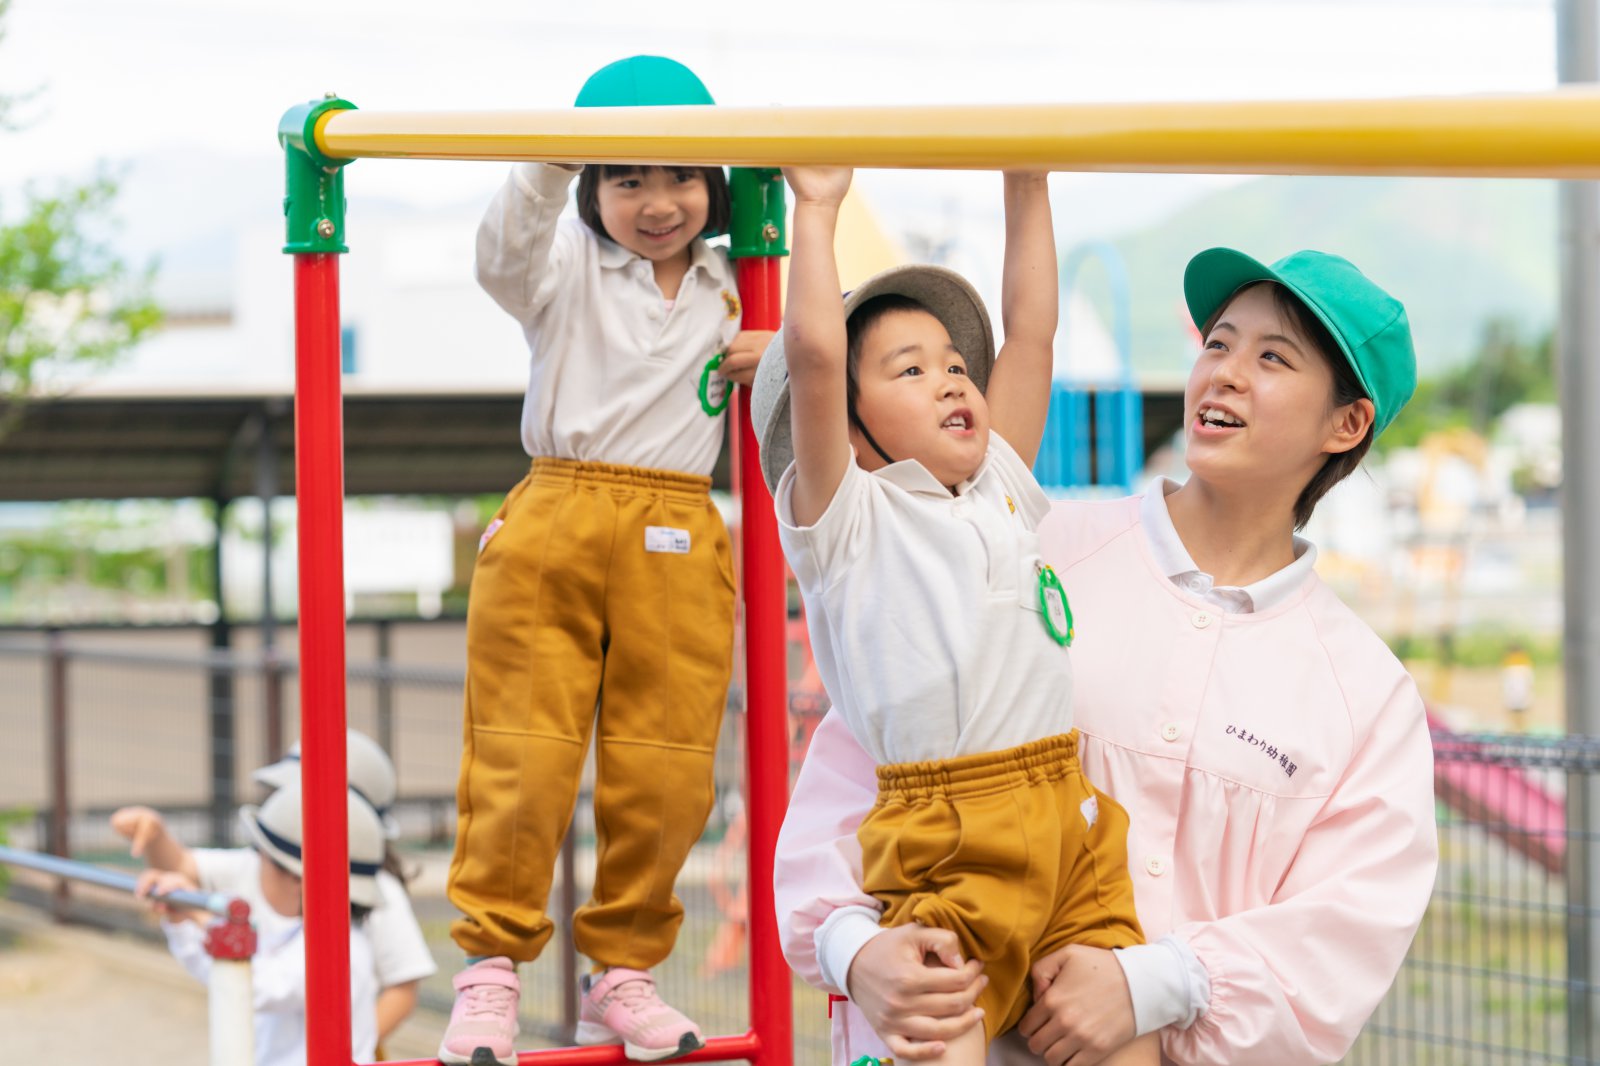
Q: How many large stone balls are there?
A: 0